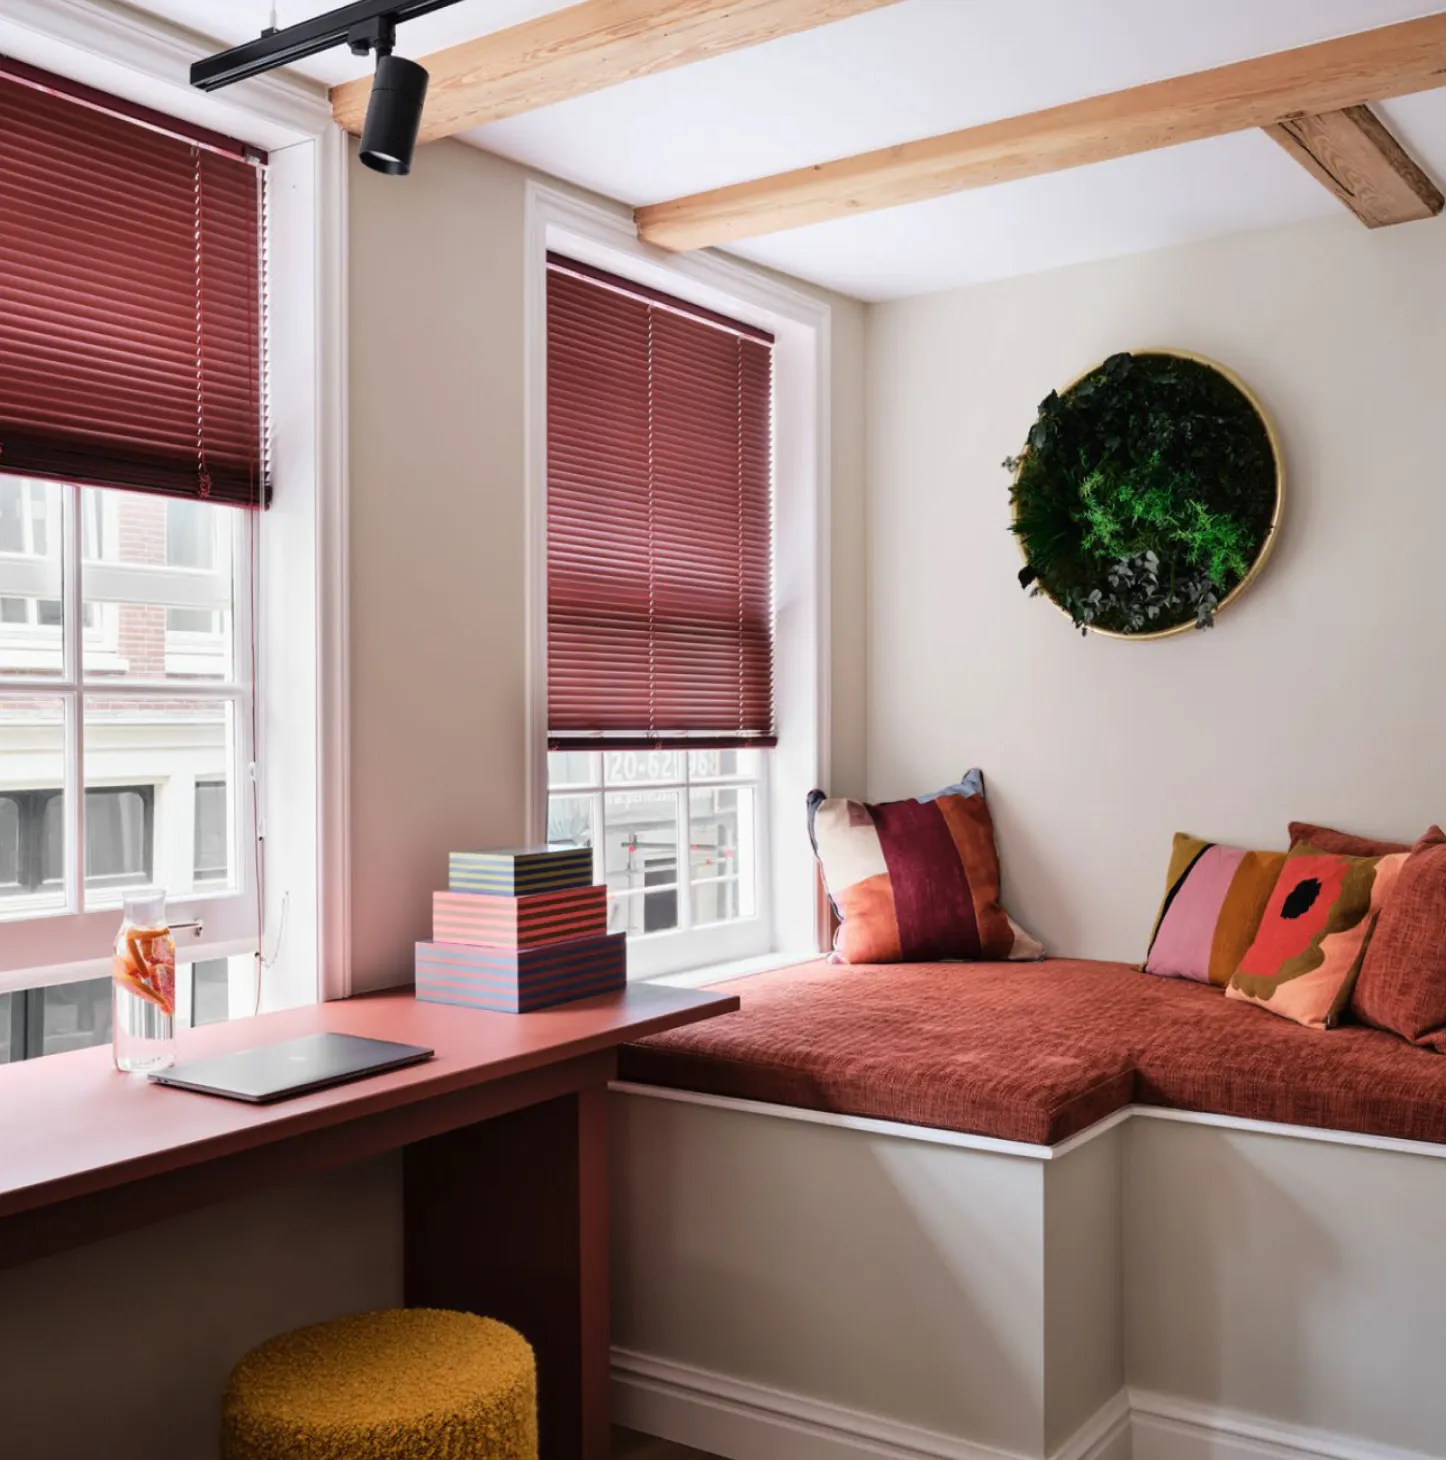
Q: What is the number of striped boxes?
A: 3